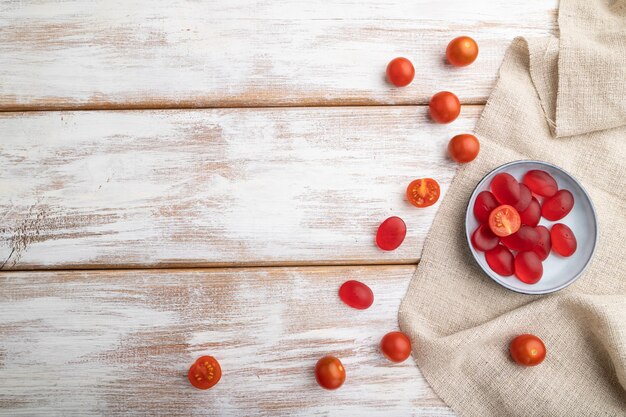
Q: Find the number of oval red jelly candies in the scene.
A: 14